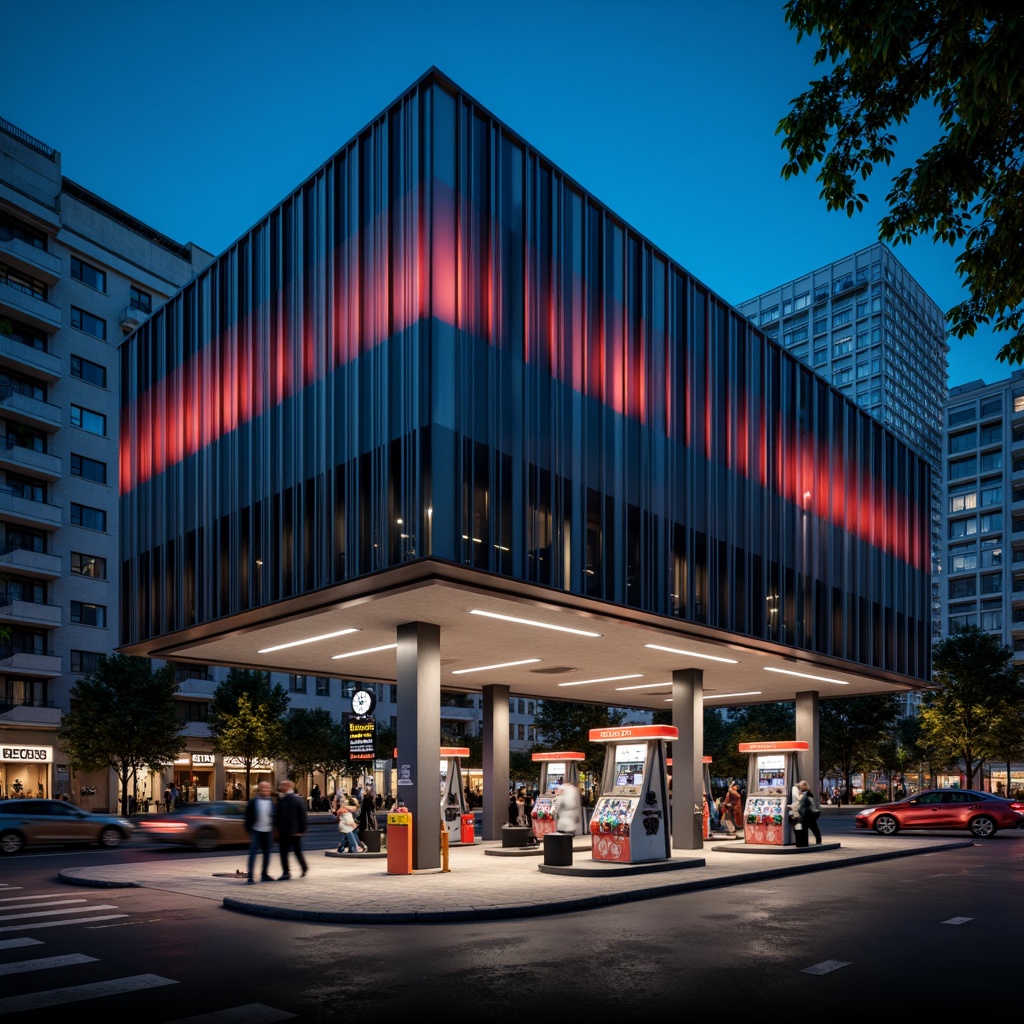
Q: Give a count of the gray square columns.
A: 4